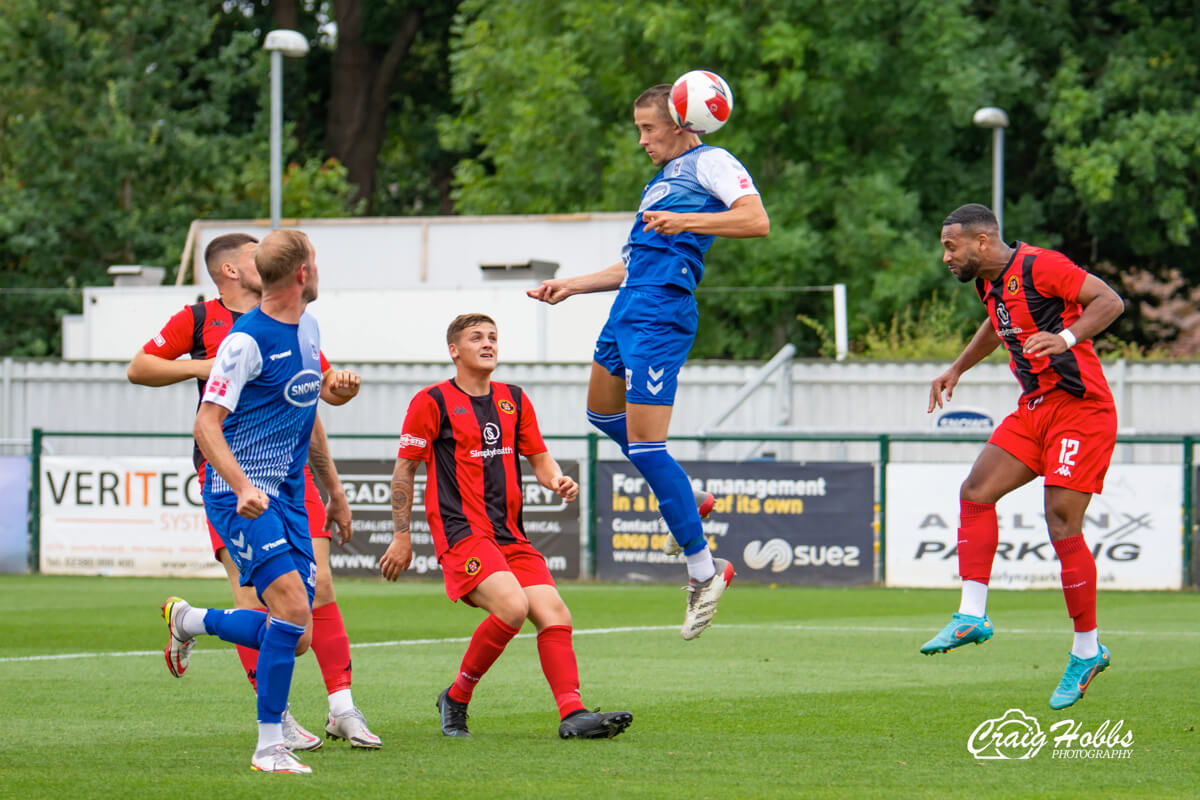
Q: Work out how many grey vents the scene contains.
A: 2